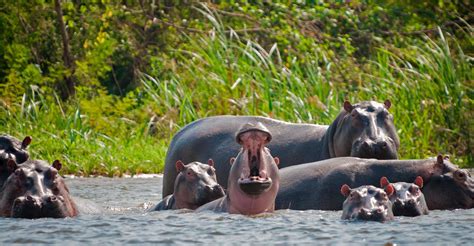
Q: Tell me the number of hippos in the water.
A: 8